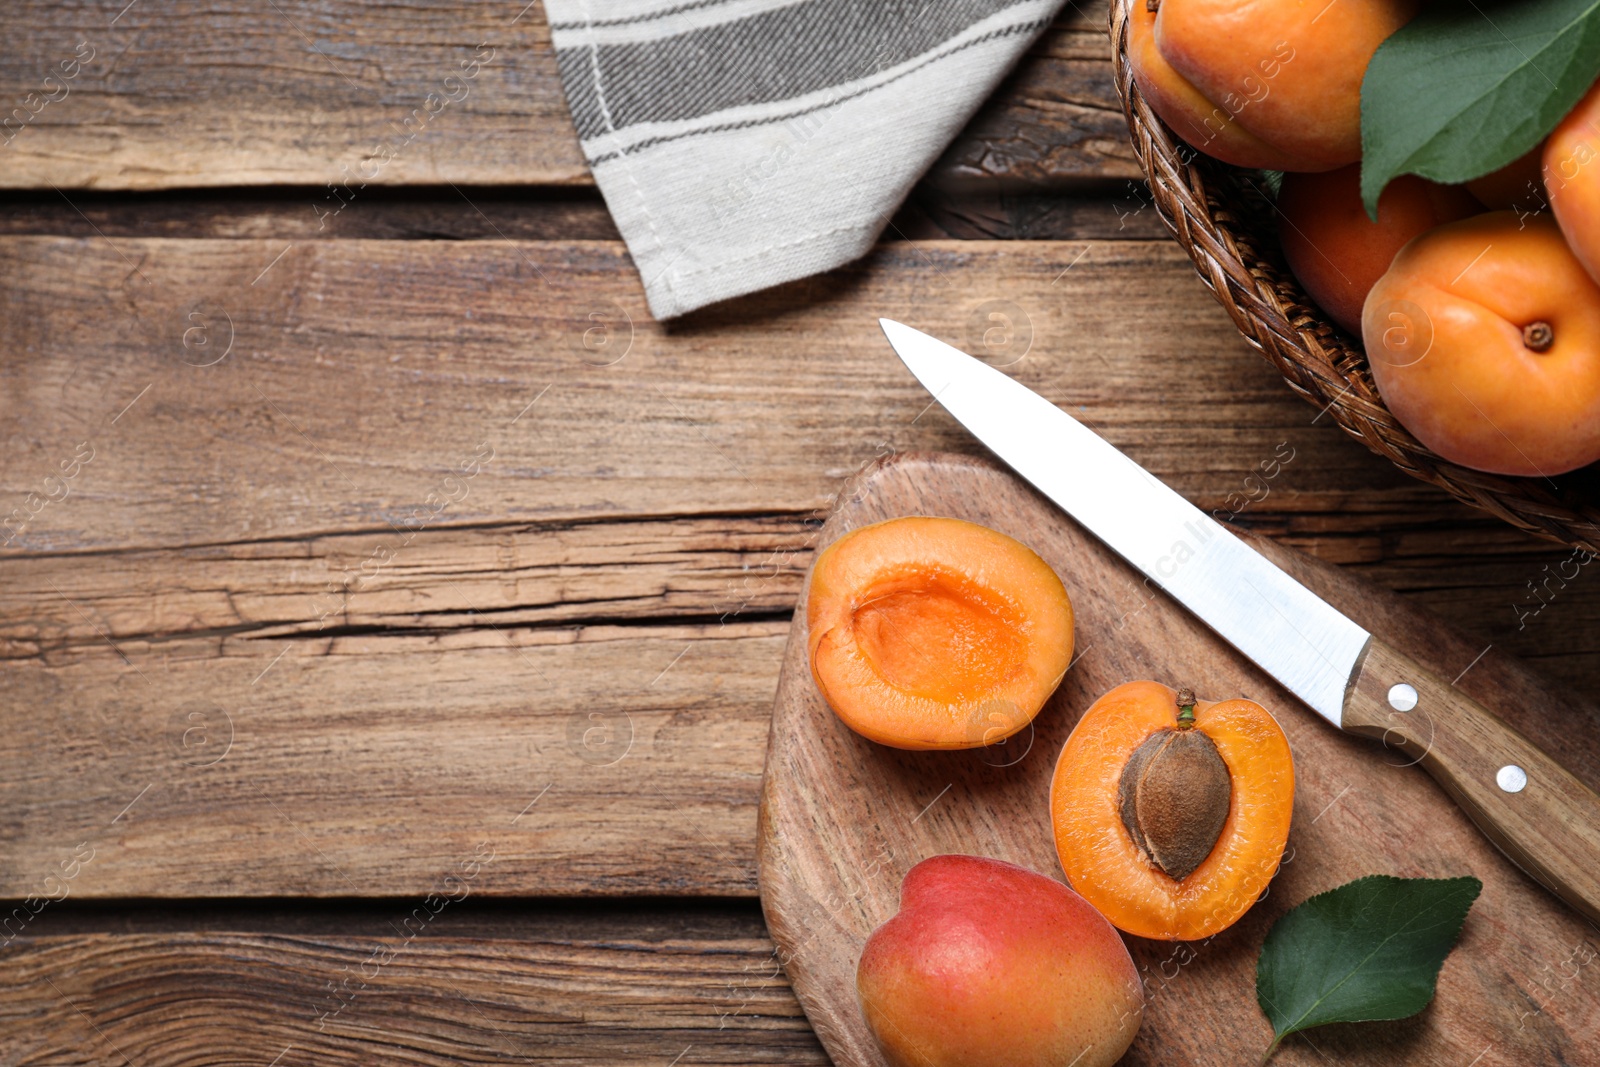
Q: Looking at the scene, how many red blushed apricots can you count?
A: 1